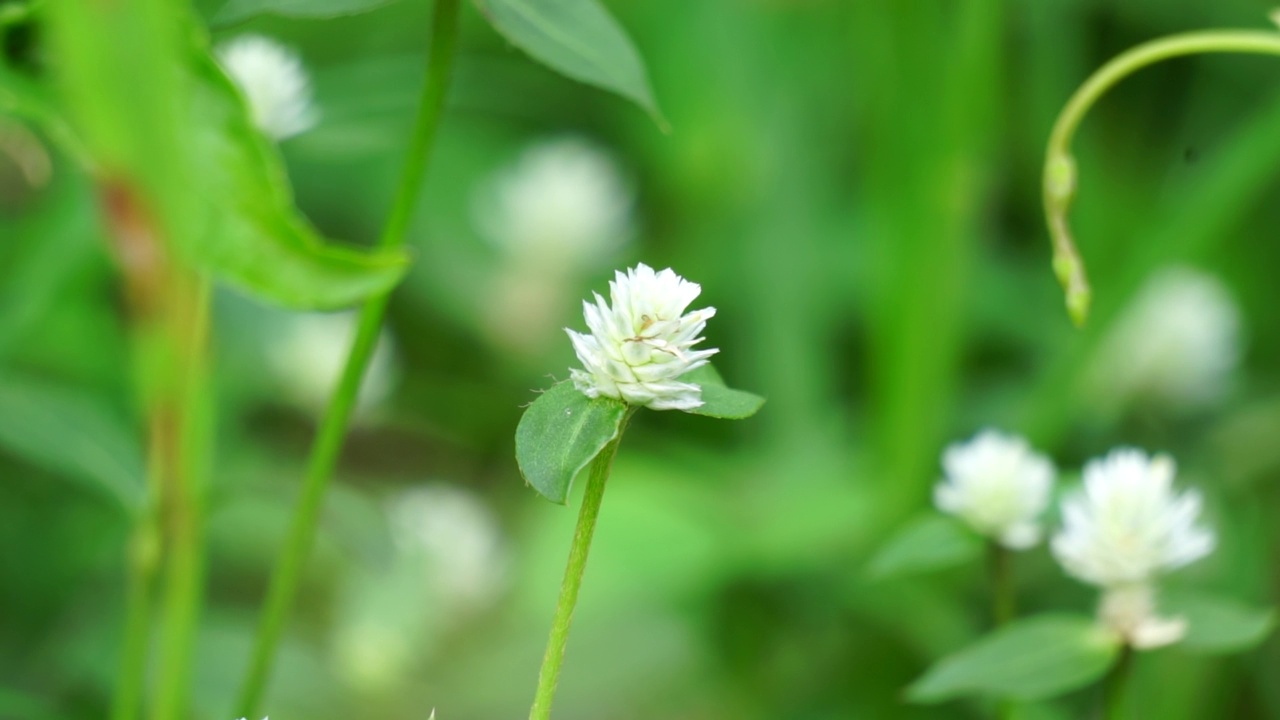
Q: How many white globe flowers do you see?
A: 8